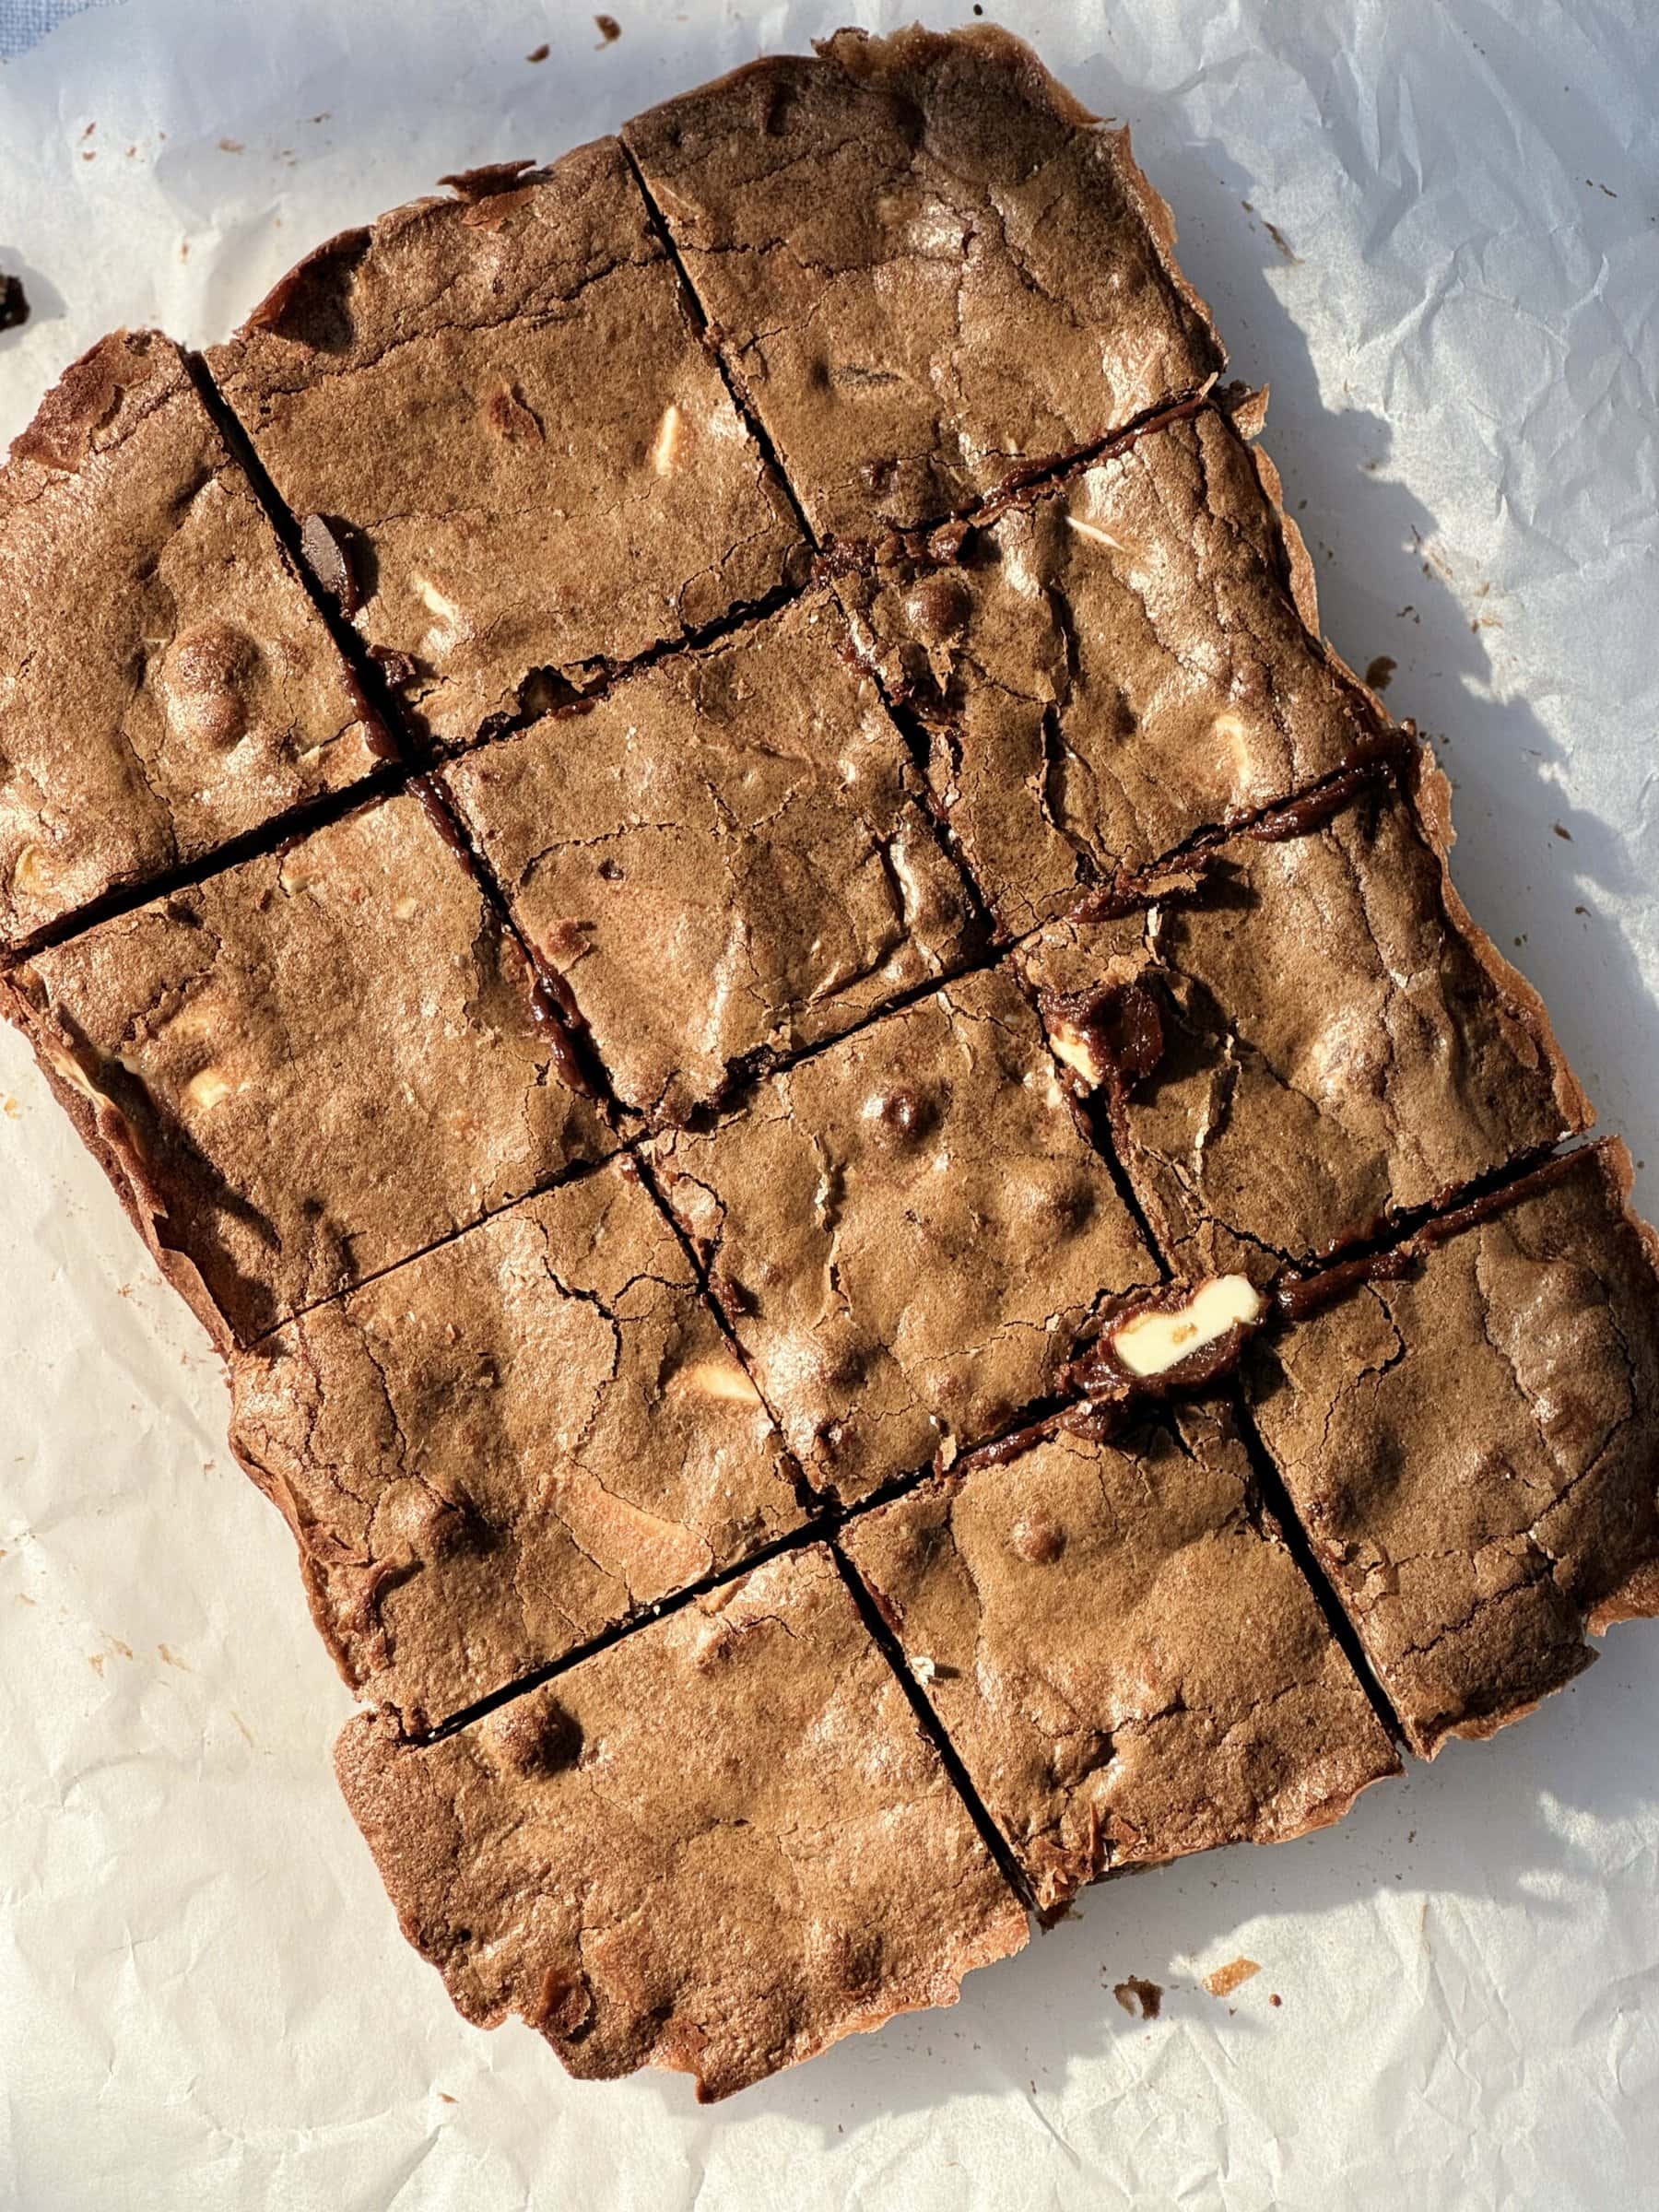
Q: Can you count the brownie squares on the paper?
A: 12